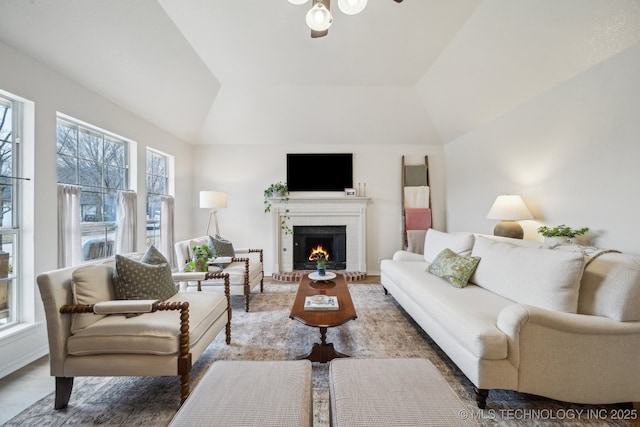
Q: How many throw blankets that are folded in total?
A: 4